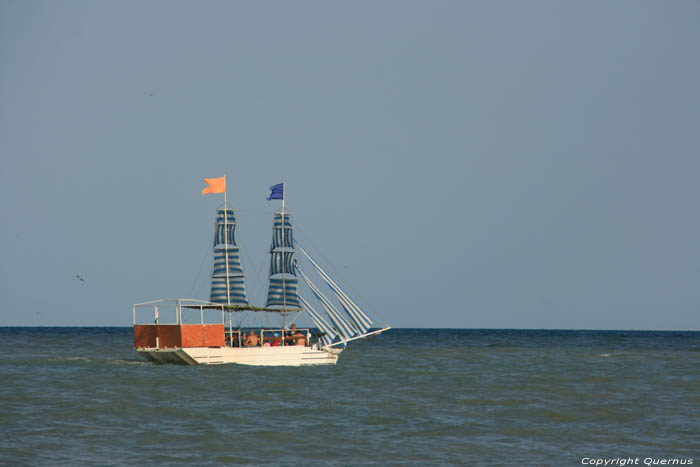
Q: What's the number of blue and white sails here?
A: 11